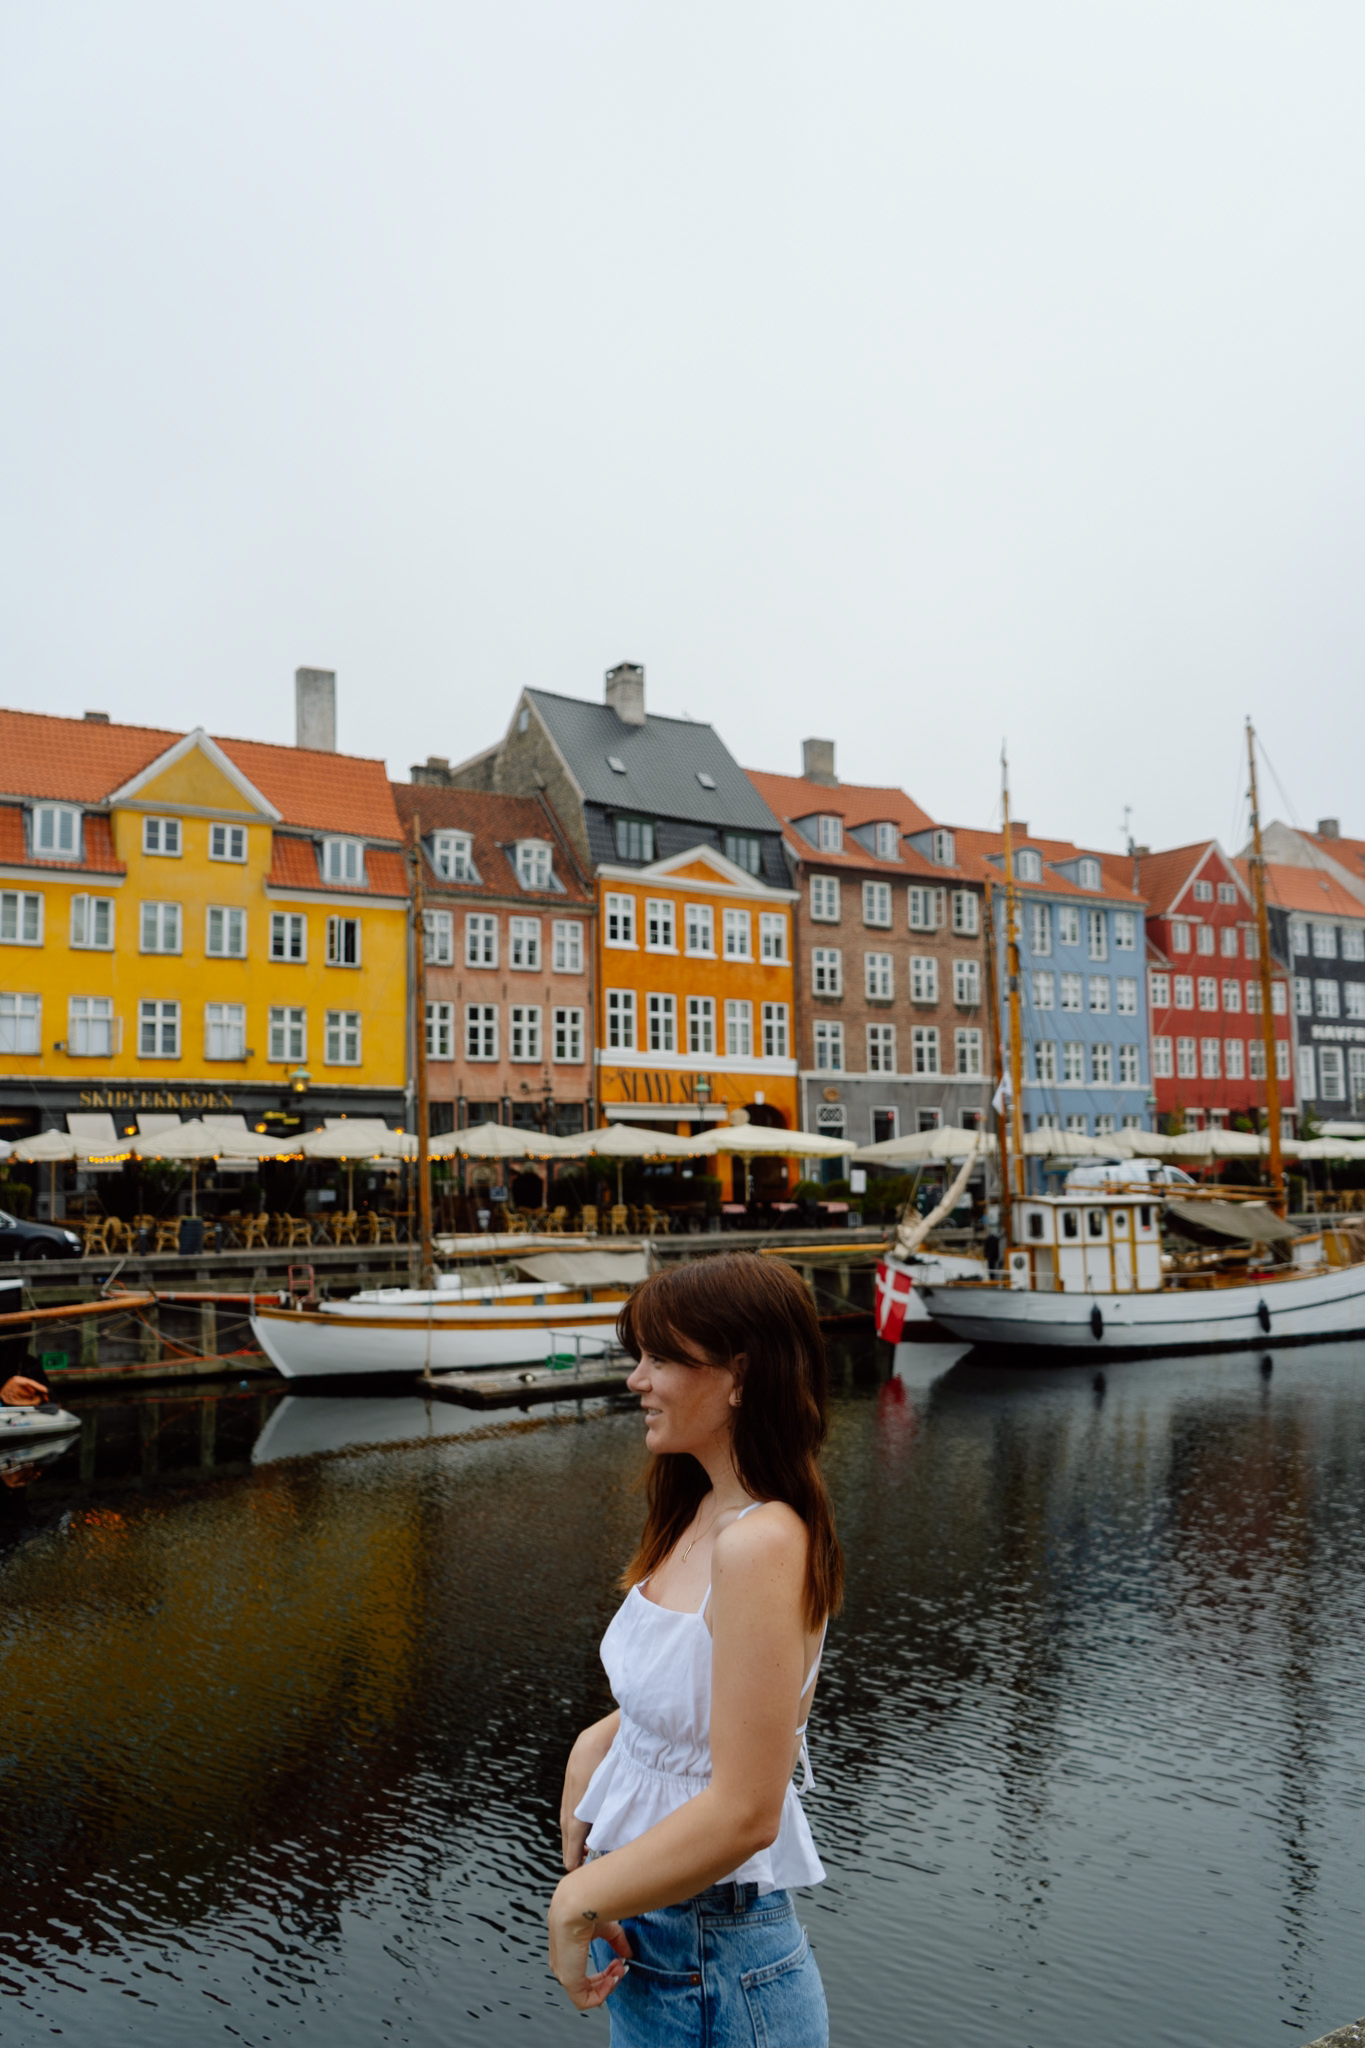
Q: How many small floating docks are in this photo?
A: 1